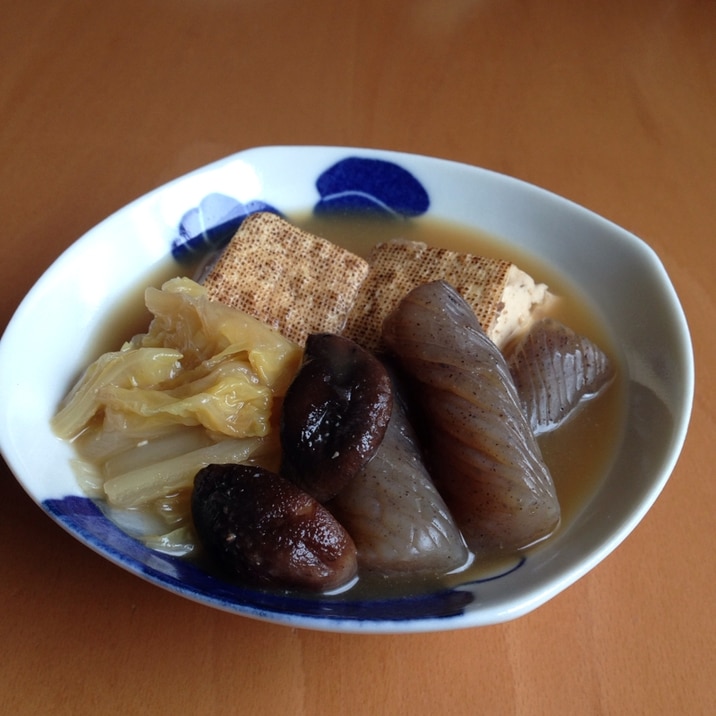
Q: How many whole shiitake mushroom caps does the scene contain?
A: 2